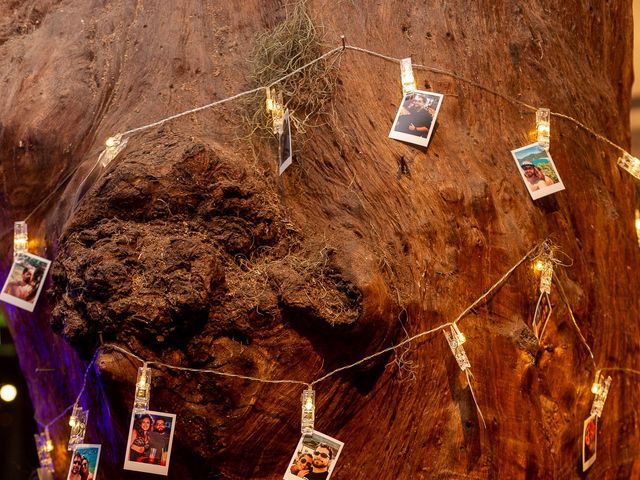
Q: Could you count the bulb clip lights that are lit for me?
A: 13